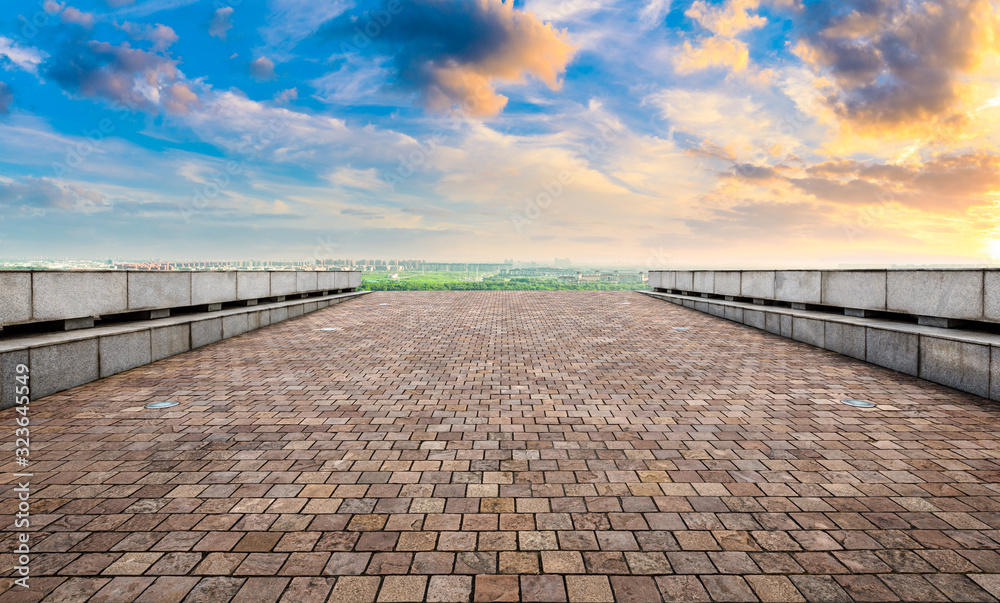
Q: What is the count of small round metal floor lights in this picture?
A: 6